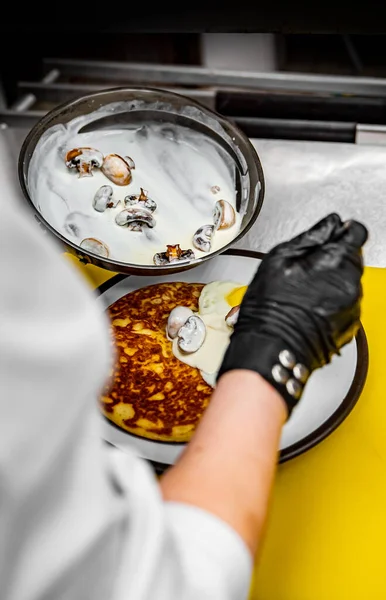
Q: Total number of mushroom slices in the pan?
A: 9